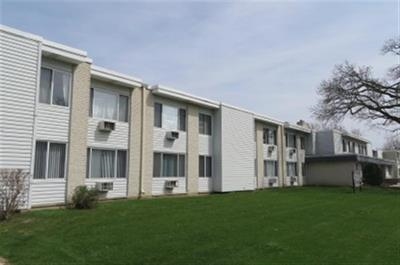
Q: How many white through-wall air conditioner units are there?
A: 8